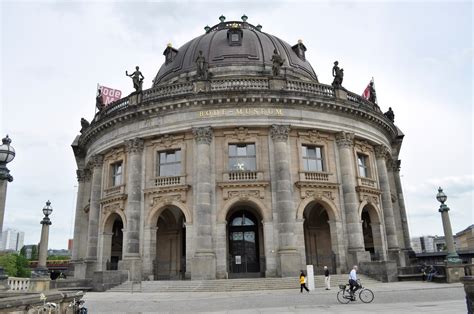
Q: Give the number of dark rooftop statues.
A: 8